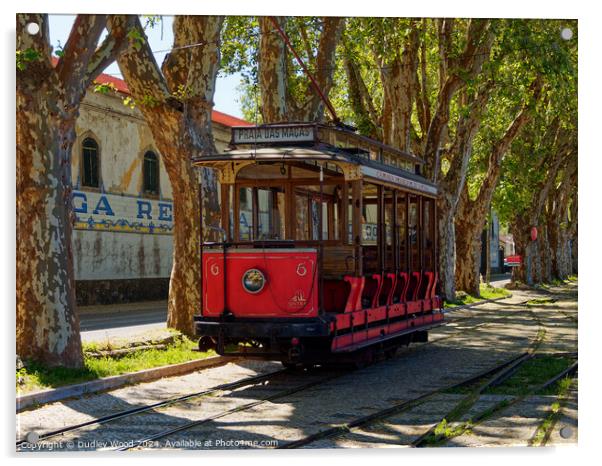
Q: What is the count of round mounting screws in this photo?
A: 4